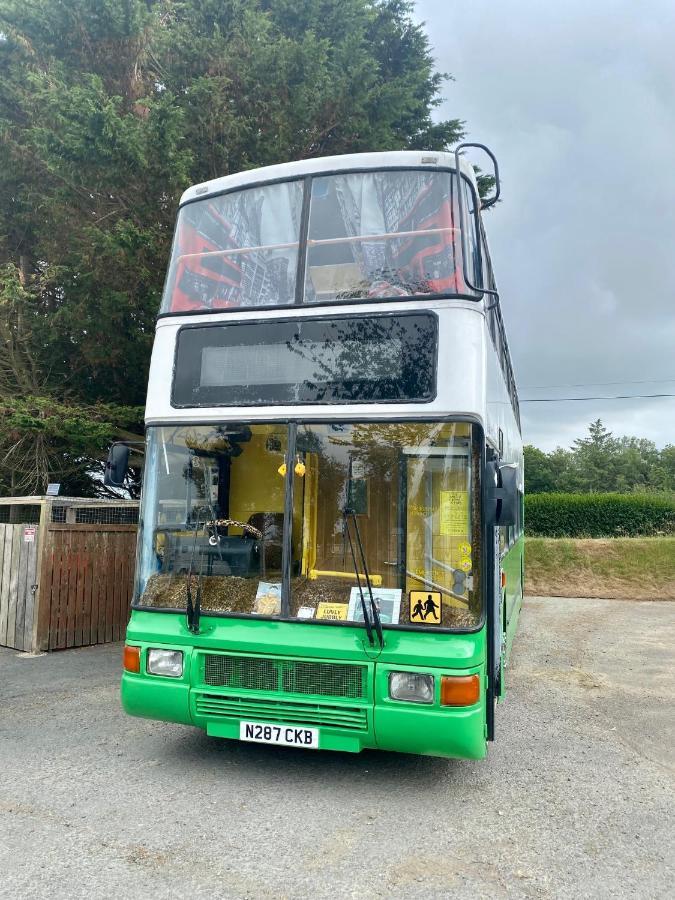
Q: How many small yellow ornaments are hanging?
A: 2